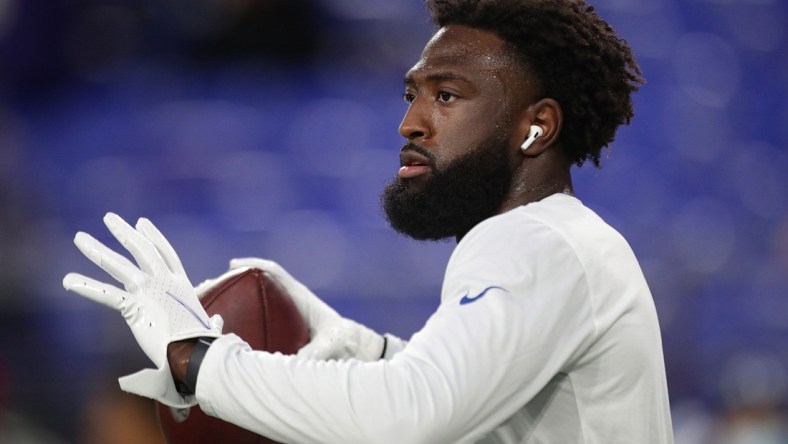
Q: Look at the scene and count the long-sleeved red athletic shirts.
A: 0